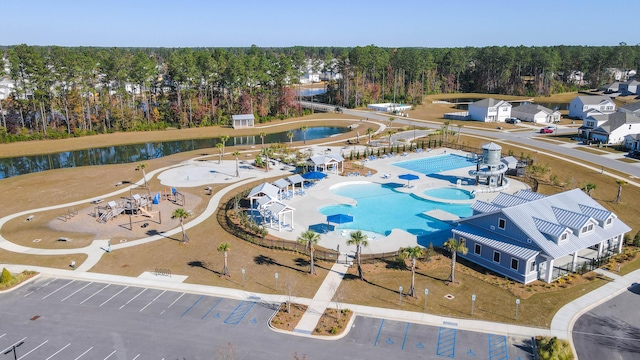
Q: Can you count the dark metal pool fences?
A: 1